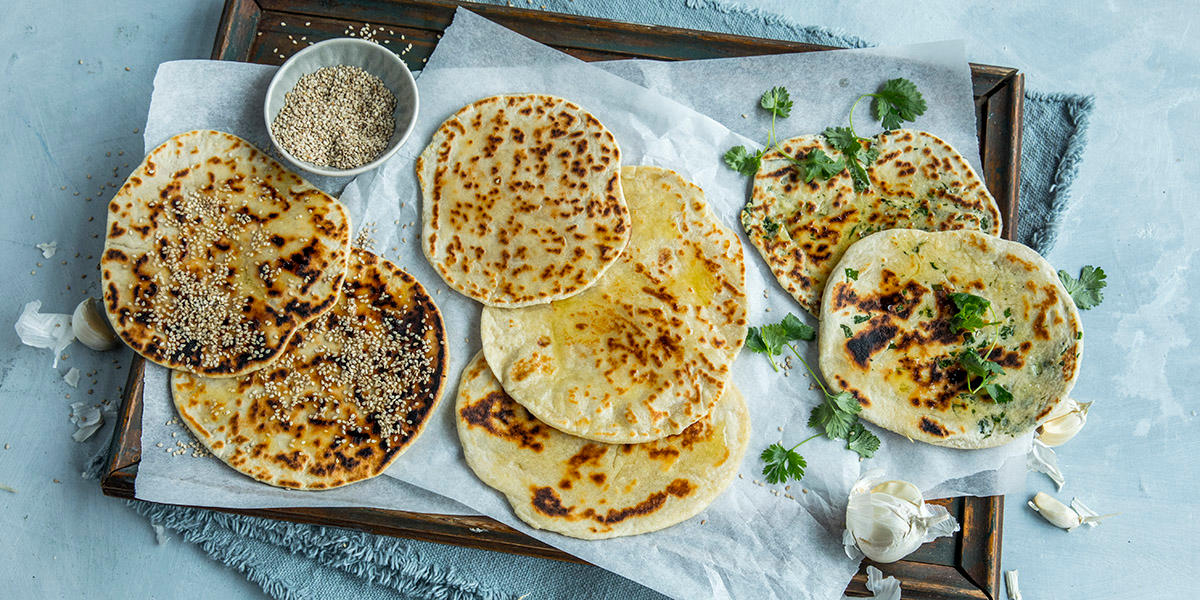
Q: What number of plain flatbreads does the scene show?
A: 3